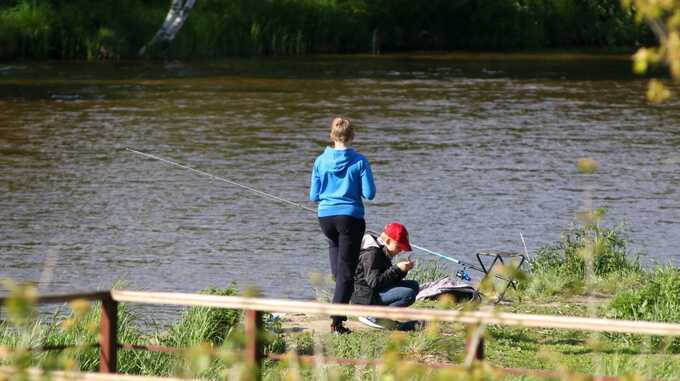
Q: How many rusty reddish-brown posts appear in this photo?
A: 3